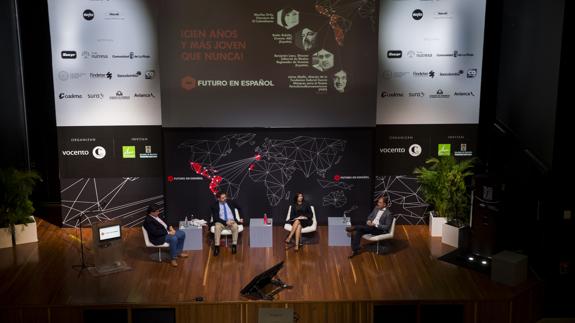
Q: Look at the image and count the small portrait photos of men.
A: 3